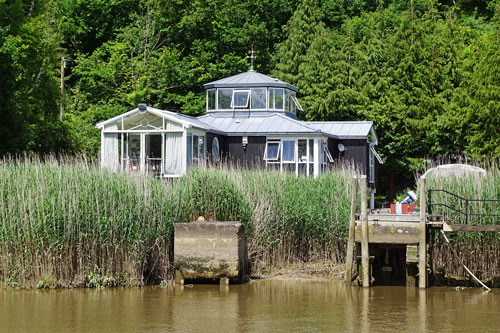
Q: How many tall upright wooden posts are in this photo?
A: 3